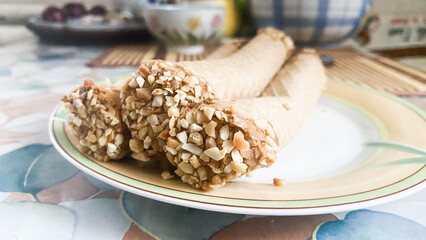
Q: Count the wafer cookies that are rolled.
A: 3